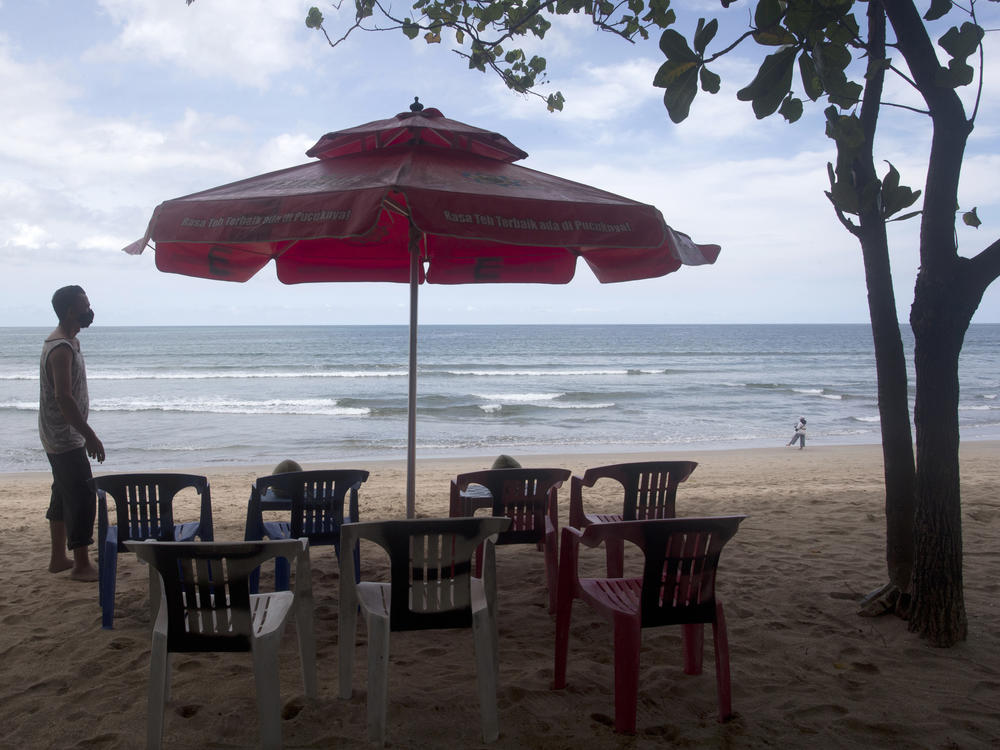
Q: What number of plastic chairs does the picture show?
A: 7